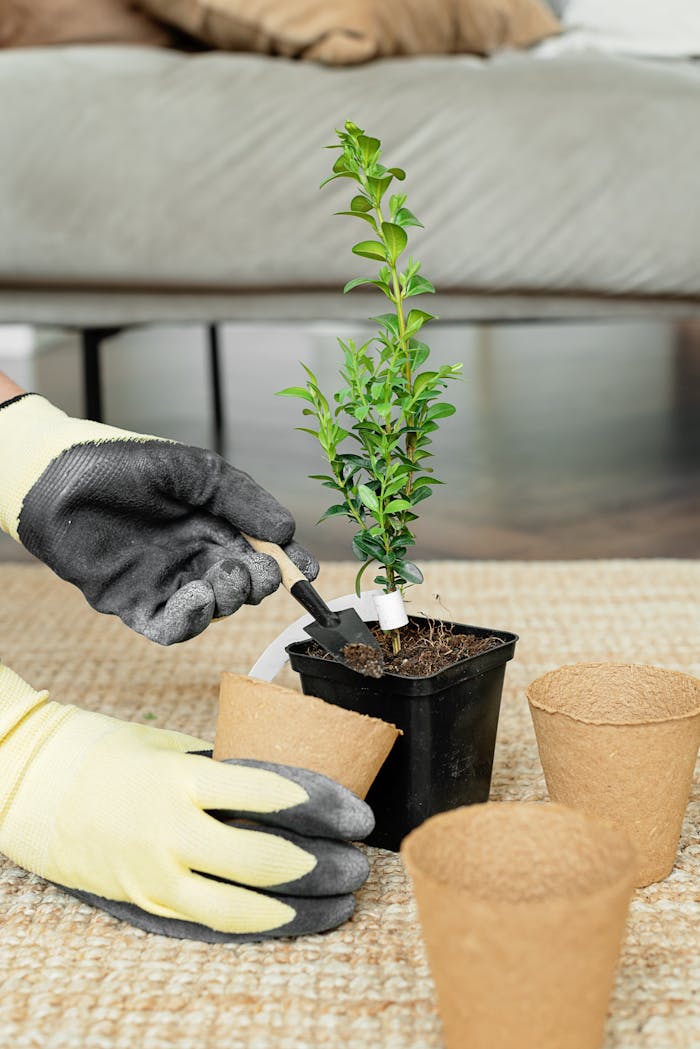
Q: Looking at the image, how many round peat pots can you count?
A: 3